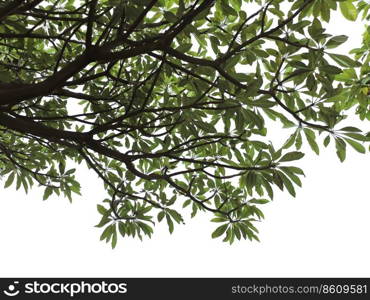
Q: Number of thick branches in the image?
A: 2